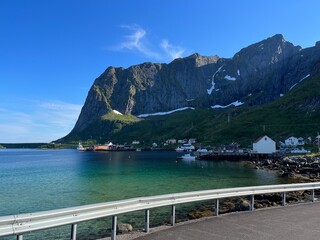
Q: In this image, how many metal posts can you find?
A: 9